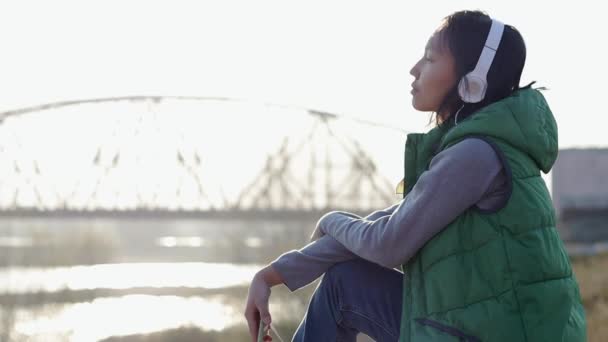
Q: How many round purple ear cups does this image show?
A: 0